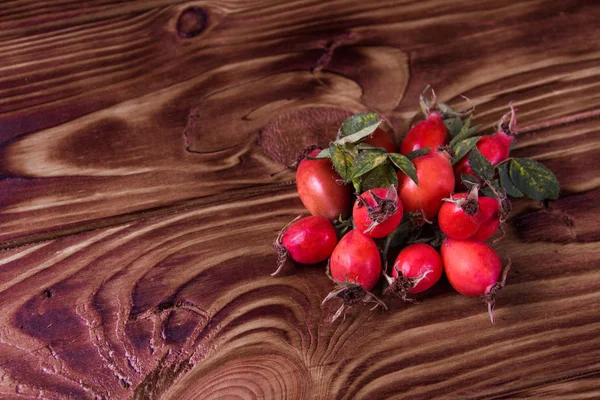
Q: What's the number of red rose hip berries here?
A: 12